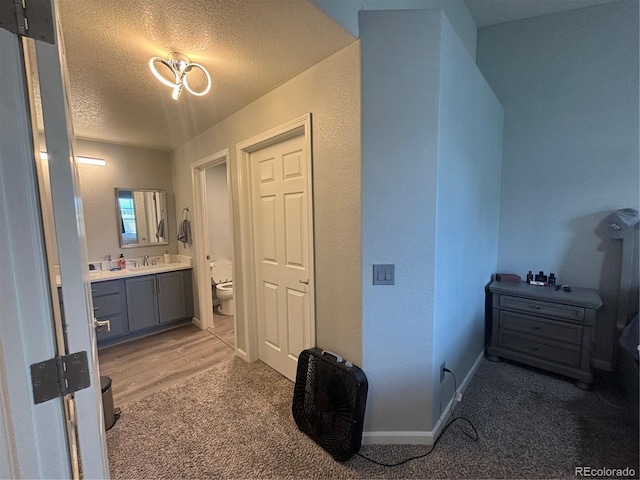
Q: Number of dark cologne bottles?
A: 3